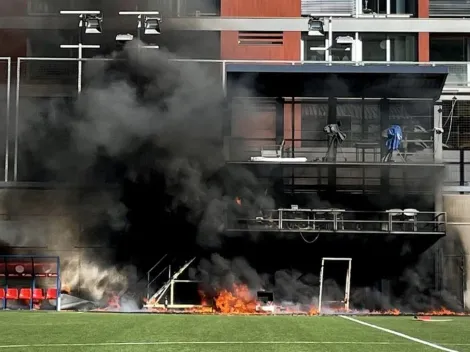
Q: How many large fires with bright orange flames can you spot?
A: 1